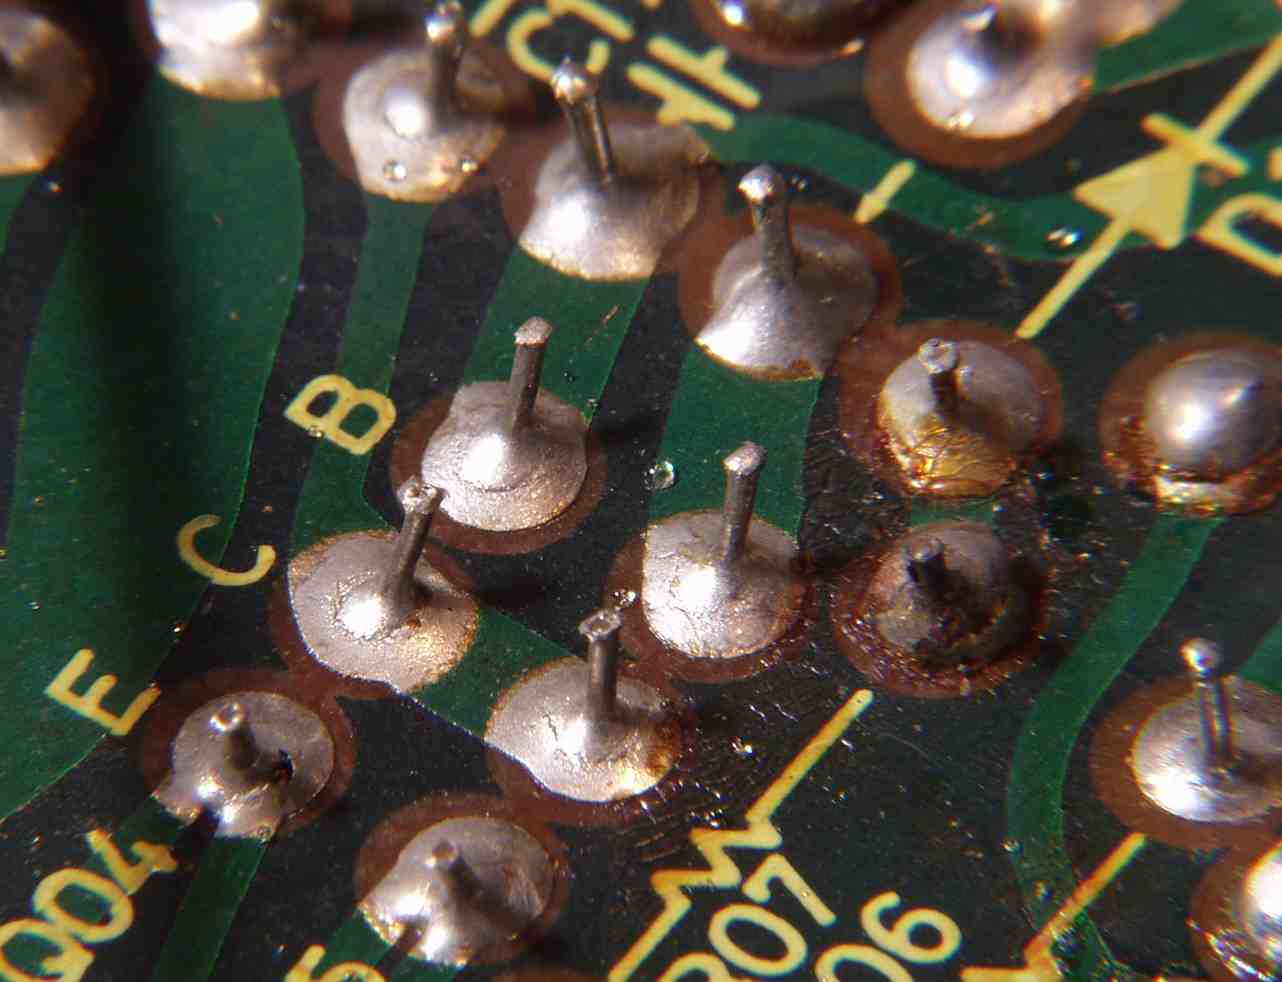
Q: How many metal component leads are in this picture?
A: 12